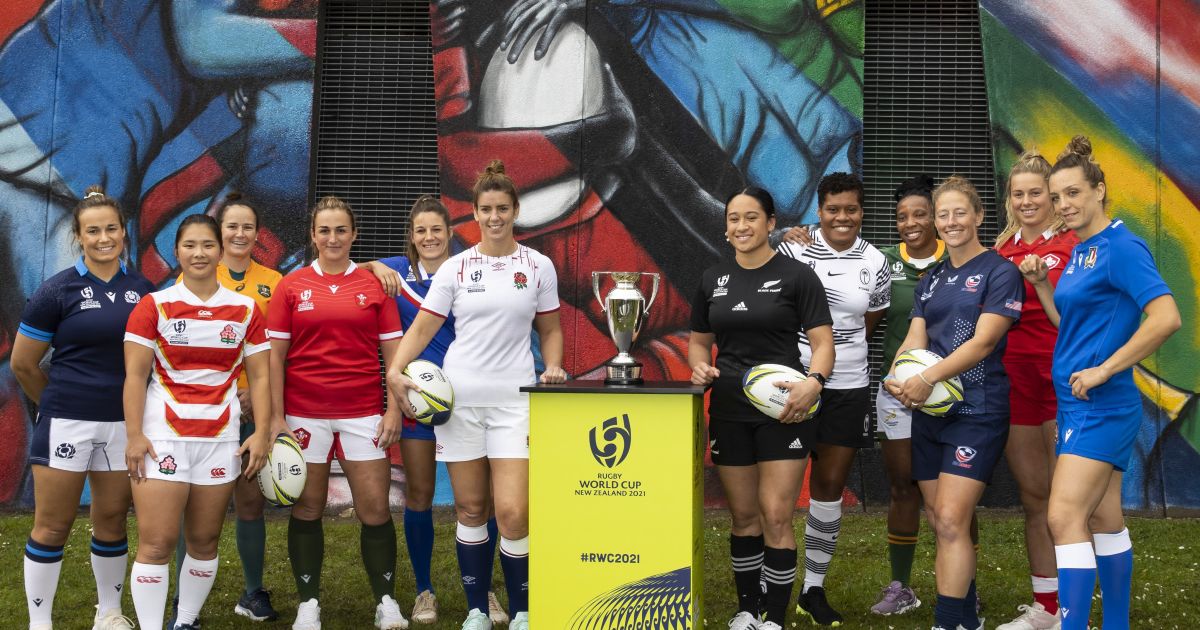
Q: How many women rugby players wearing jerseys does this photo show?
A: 12